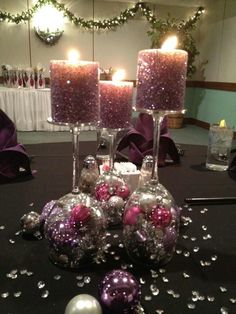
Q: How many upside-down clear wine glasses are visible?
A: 3